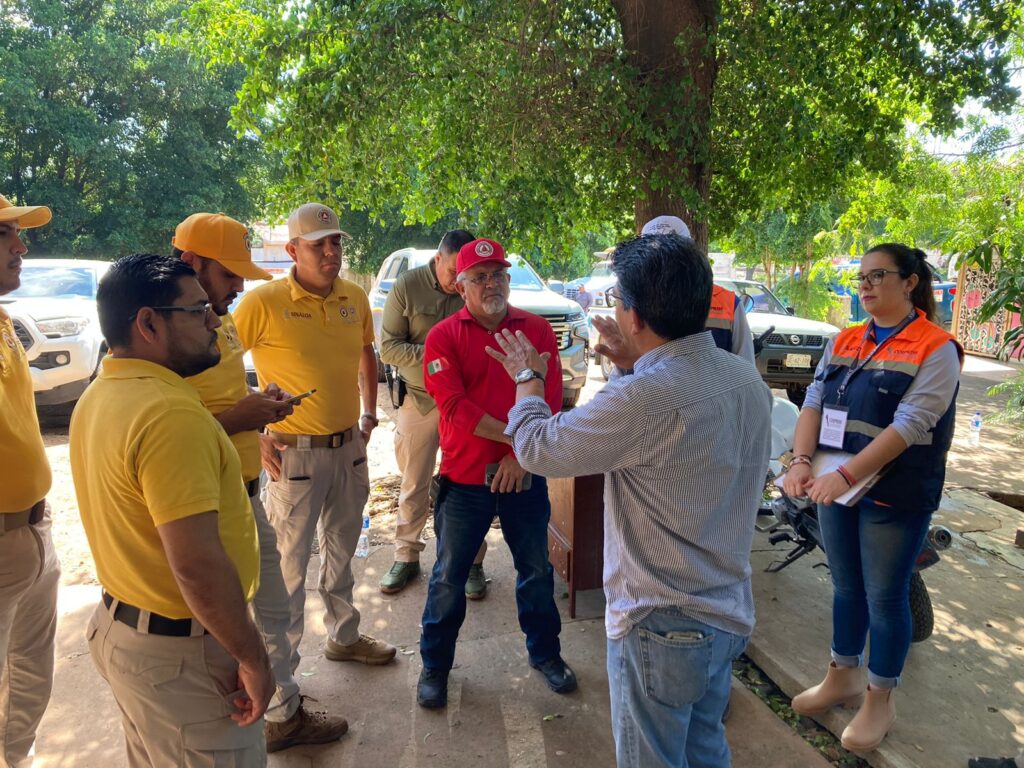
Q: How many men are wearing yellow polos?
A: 4